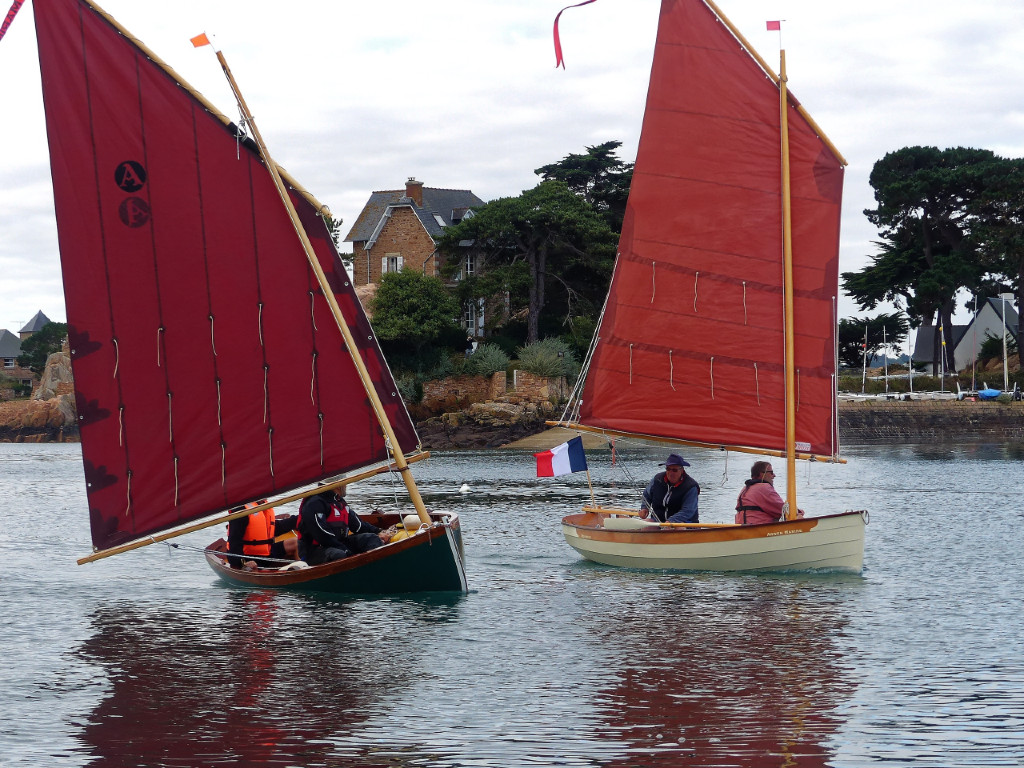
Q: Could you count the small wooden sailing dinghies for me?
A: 2